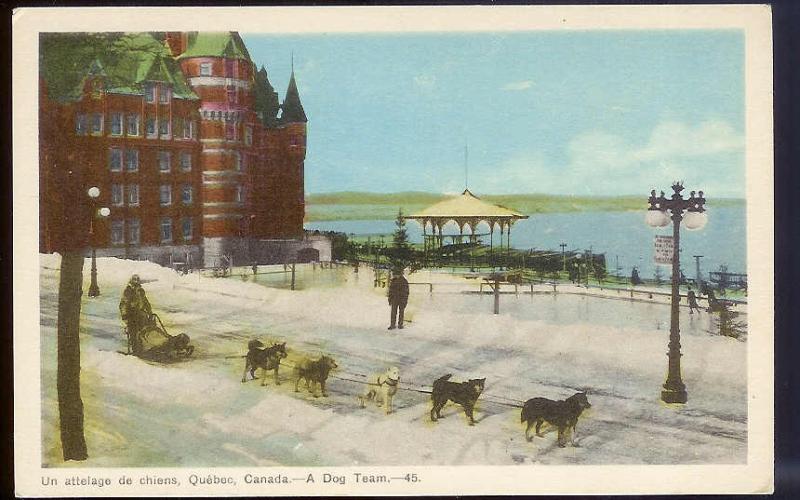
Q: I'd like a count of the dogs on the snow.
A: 5